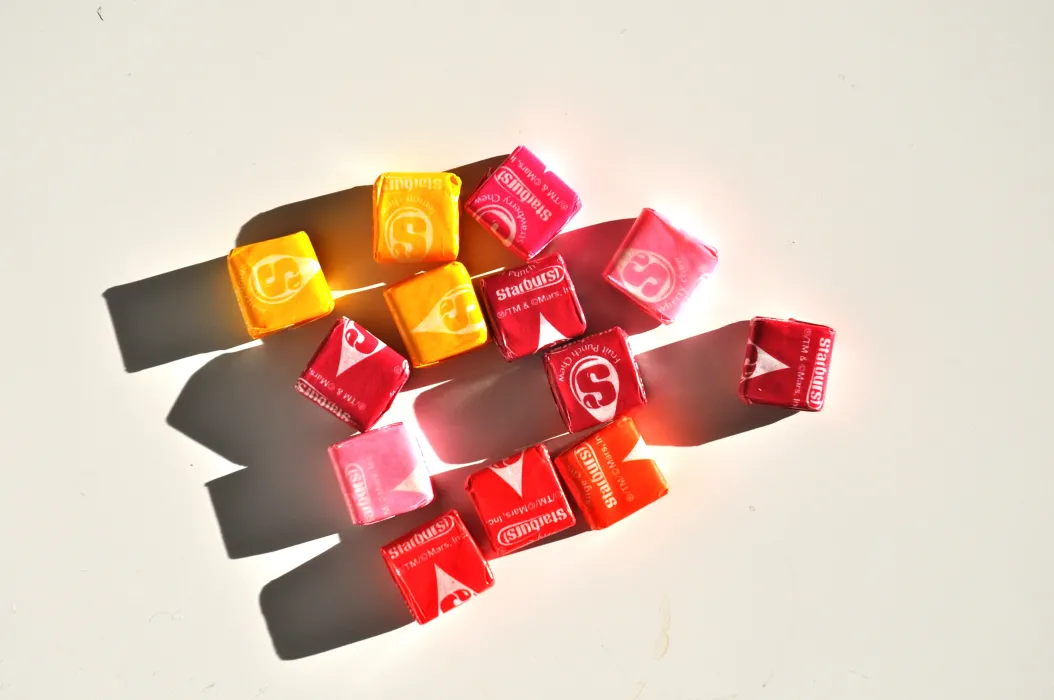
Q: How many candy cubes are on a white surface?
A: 13